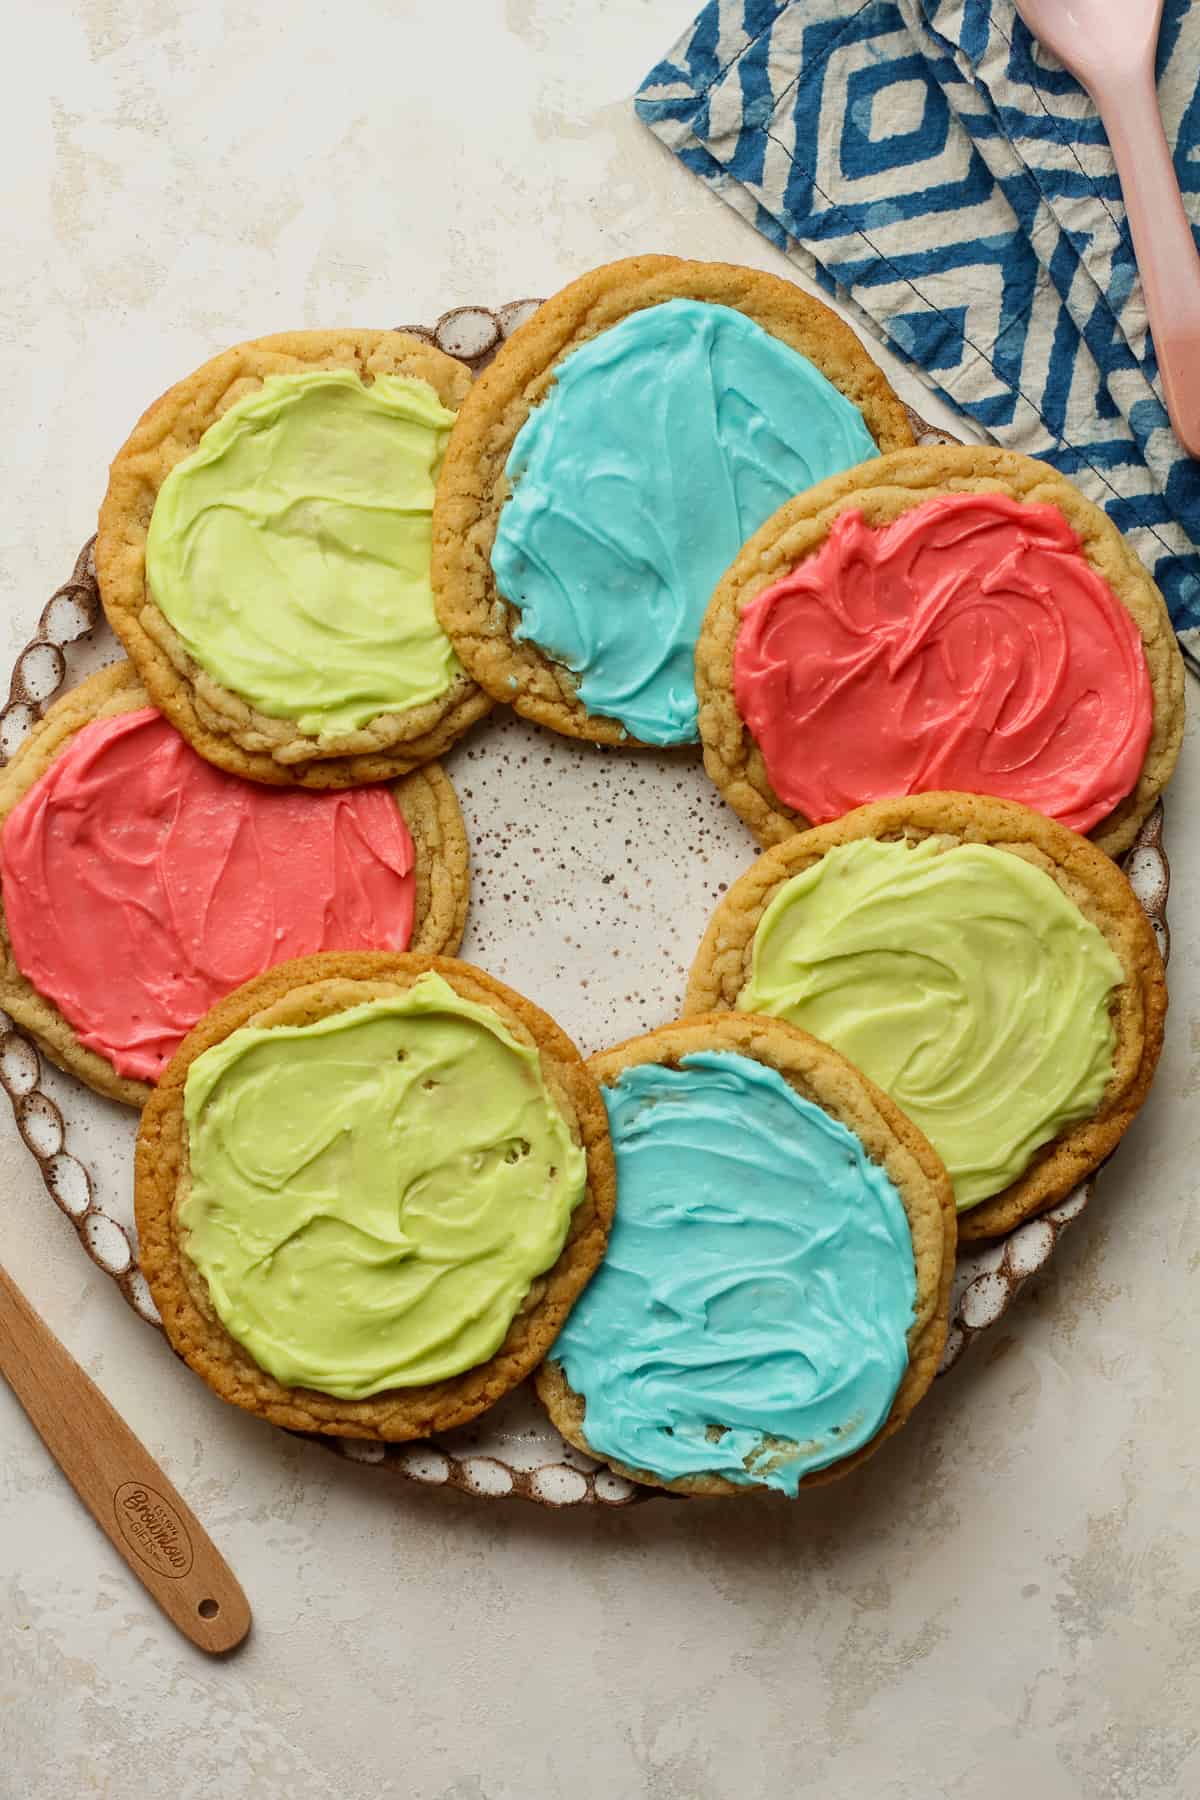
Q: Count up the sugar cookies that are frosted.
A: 7